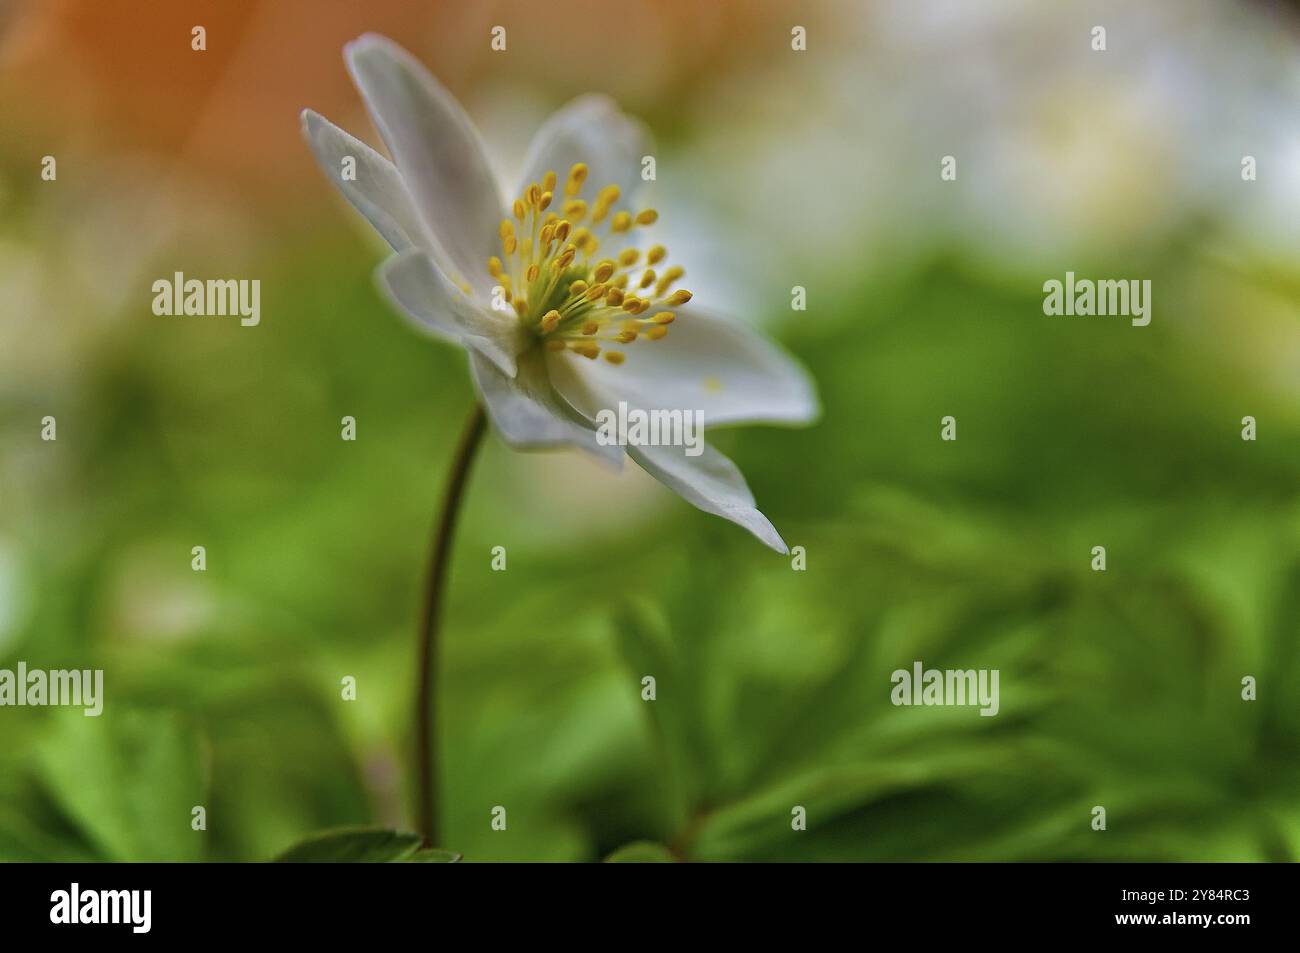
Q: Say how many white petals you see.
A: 7